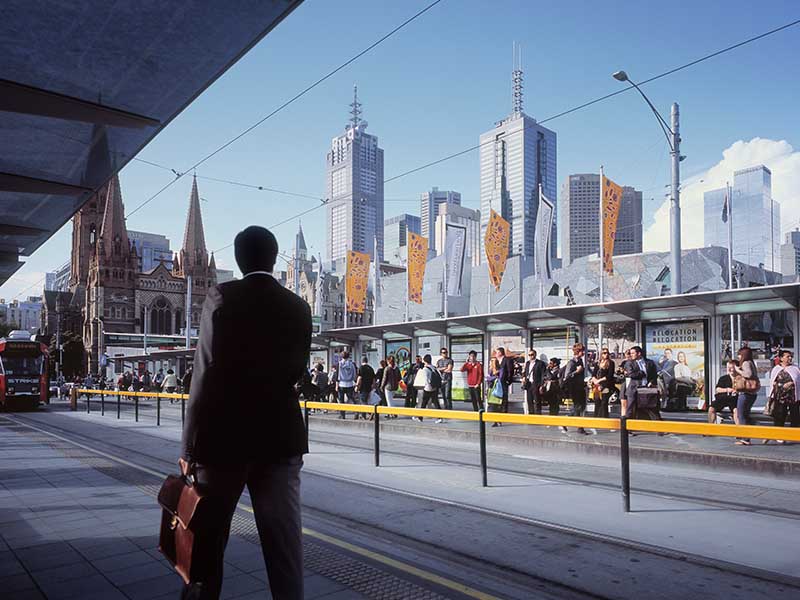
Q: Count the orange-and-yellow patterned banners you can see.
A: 4